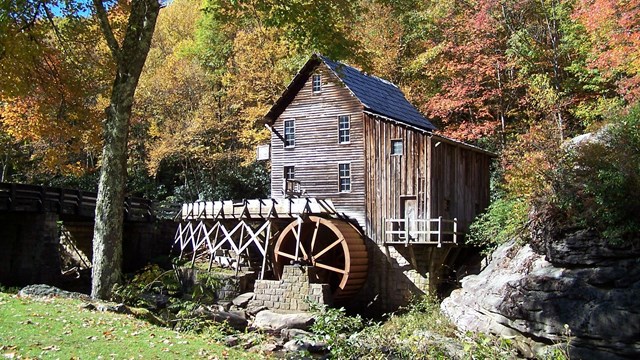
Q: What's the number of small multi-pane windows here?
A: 6